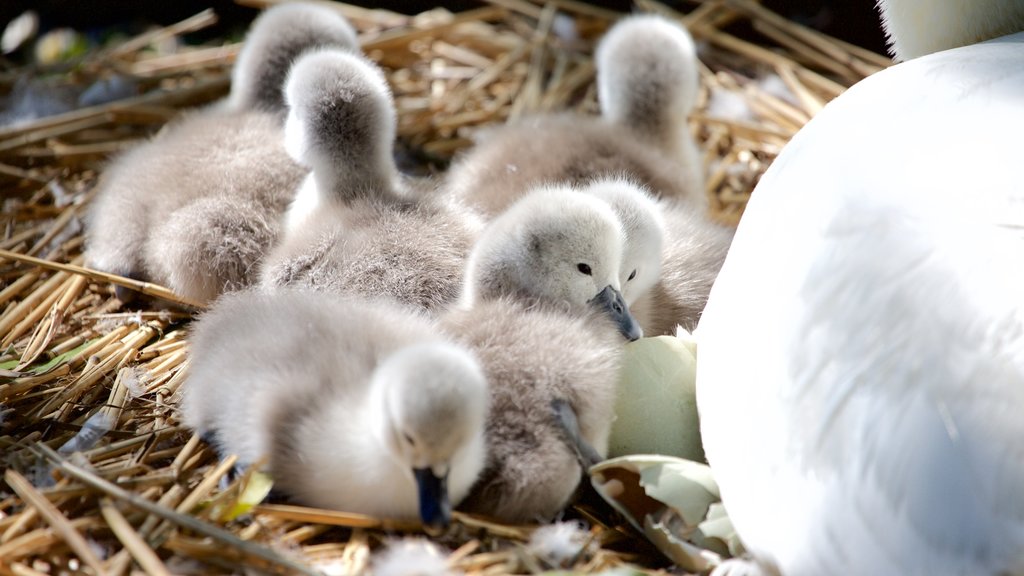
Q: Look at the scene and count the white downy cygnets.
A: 6